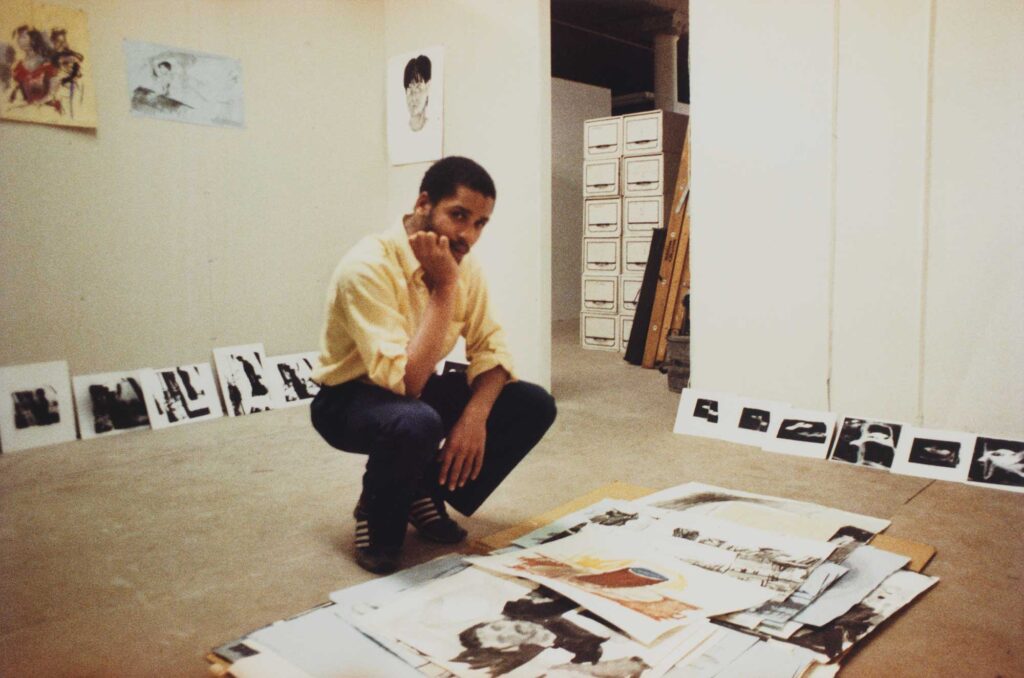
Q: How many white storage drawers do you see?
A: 12